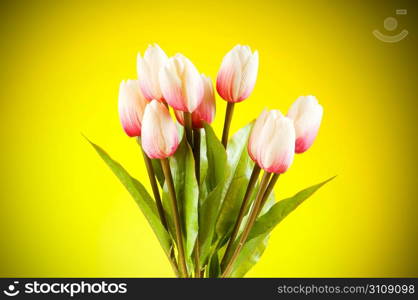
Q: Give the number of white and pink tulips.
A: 9